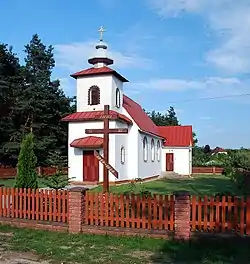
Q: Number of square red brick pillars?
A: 2